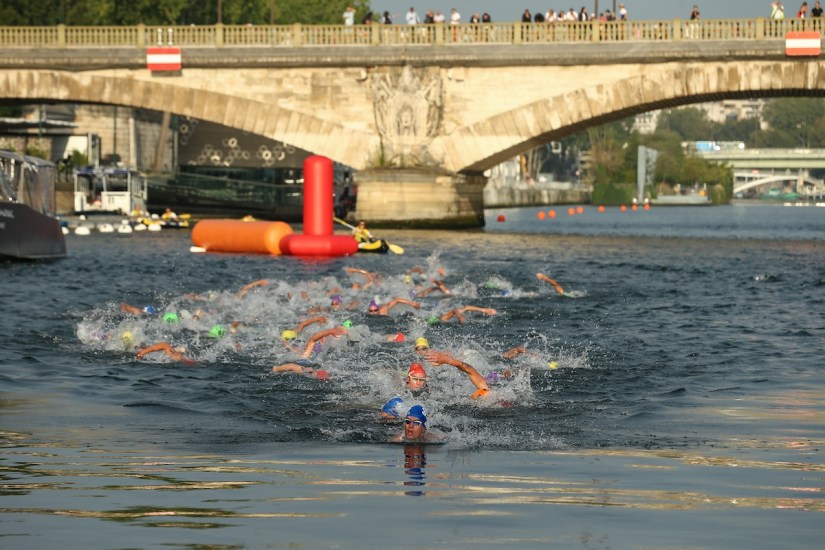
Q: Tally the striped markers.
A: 2